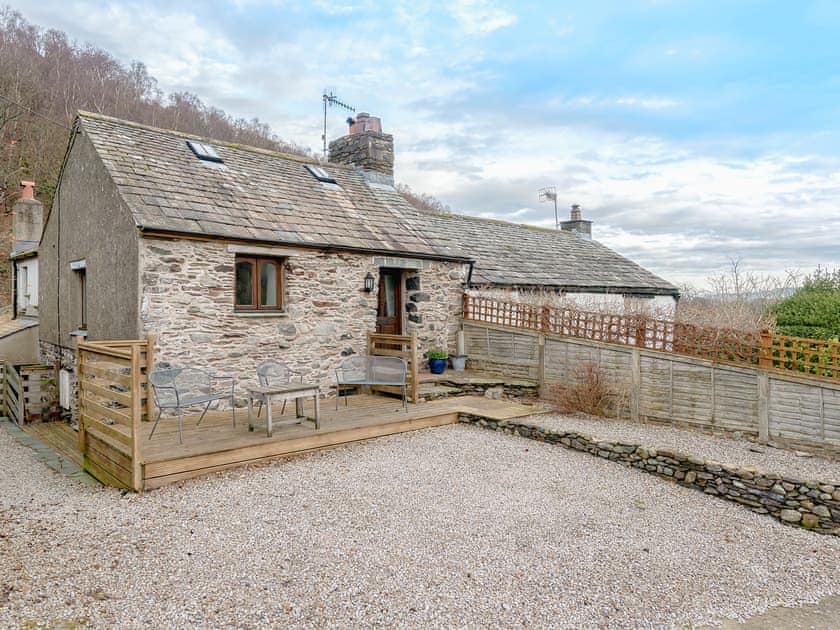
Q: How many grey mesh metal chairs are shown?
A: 3